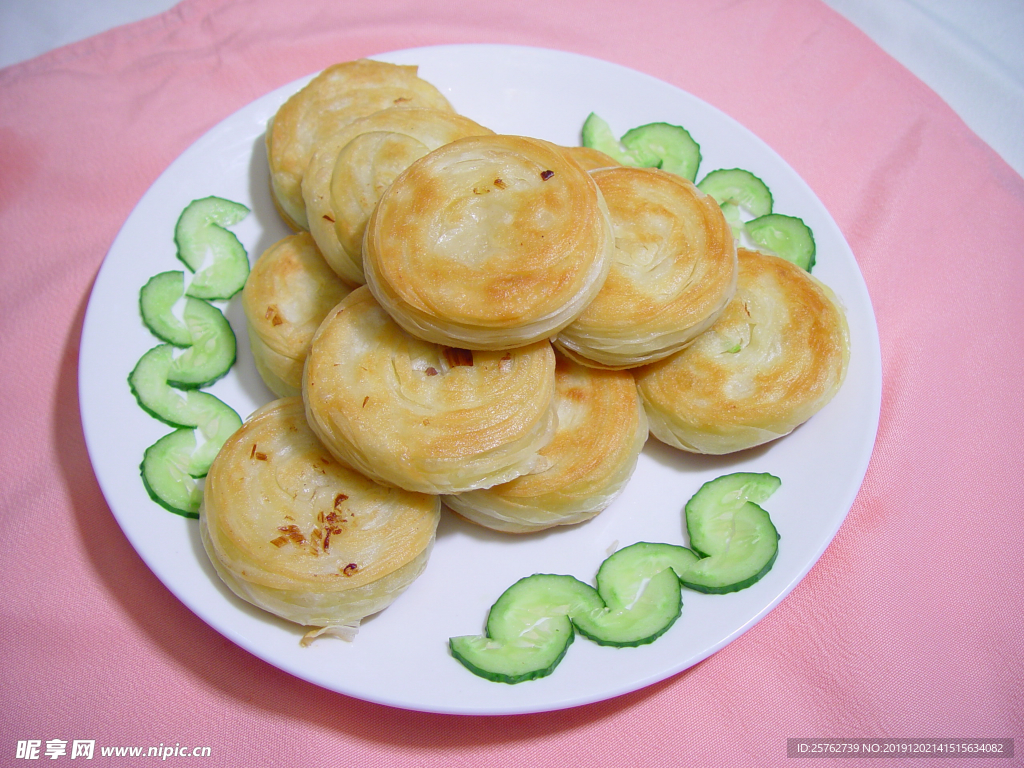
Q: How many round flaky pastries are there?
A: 10